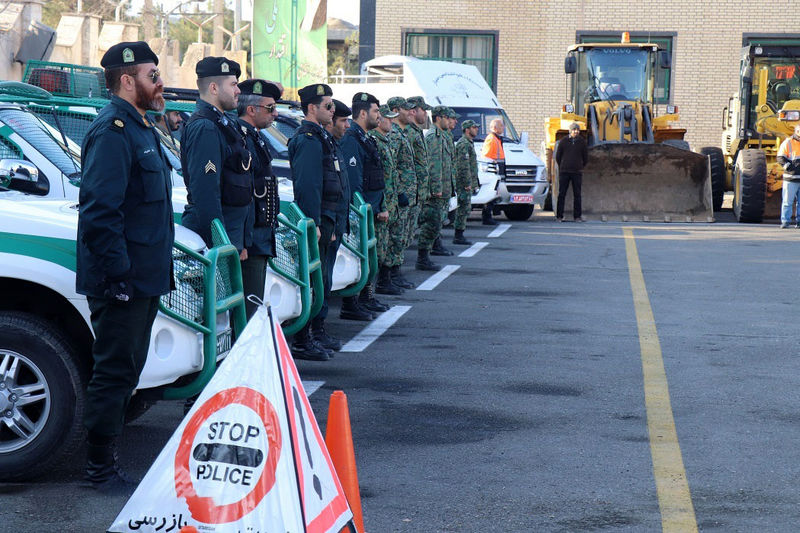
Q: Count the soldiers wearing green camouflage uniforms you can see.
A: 6